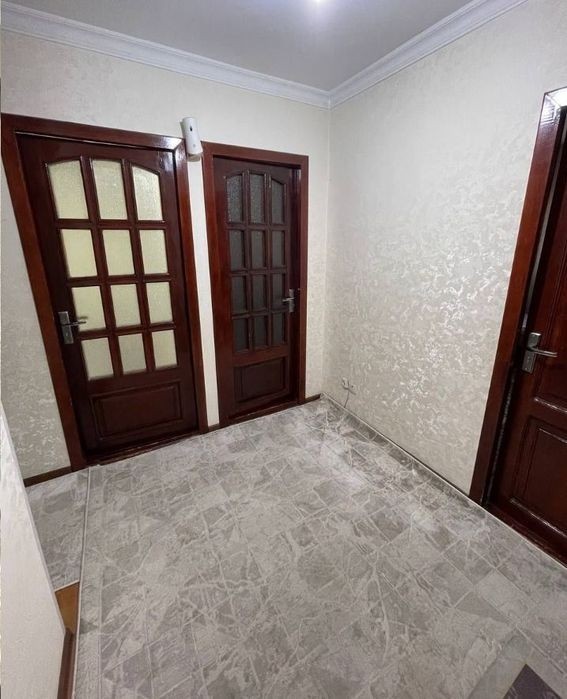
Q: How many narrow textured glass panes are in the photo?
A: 12